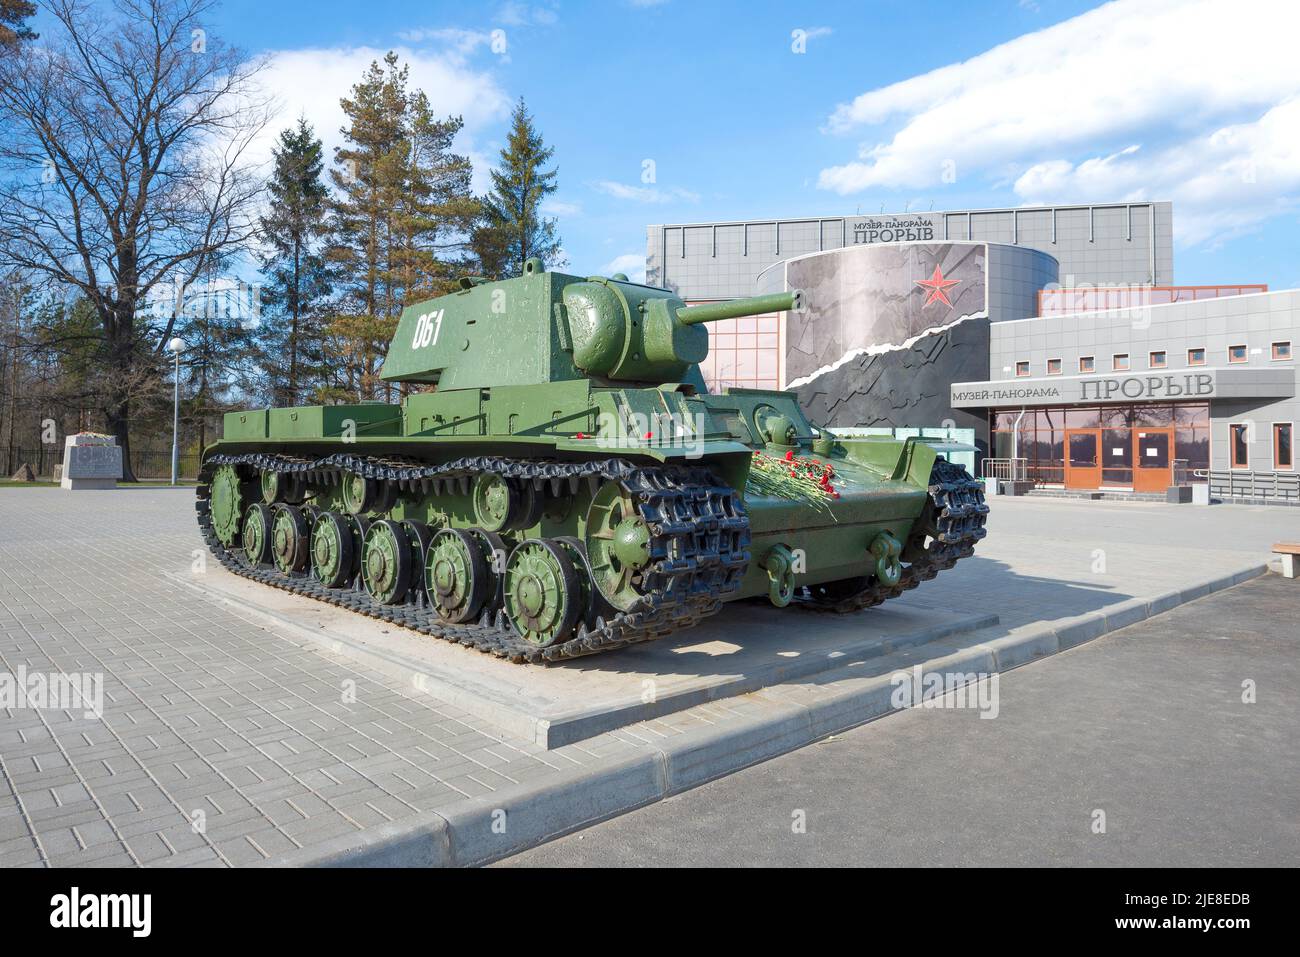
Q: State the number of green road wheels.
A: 6